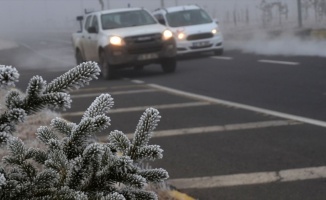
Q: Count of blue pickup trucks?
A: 0